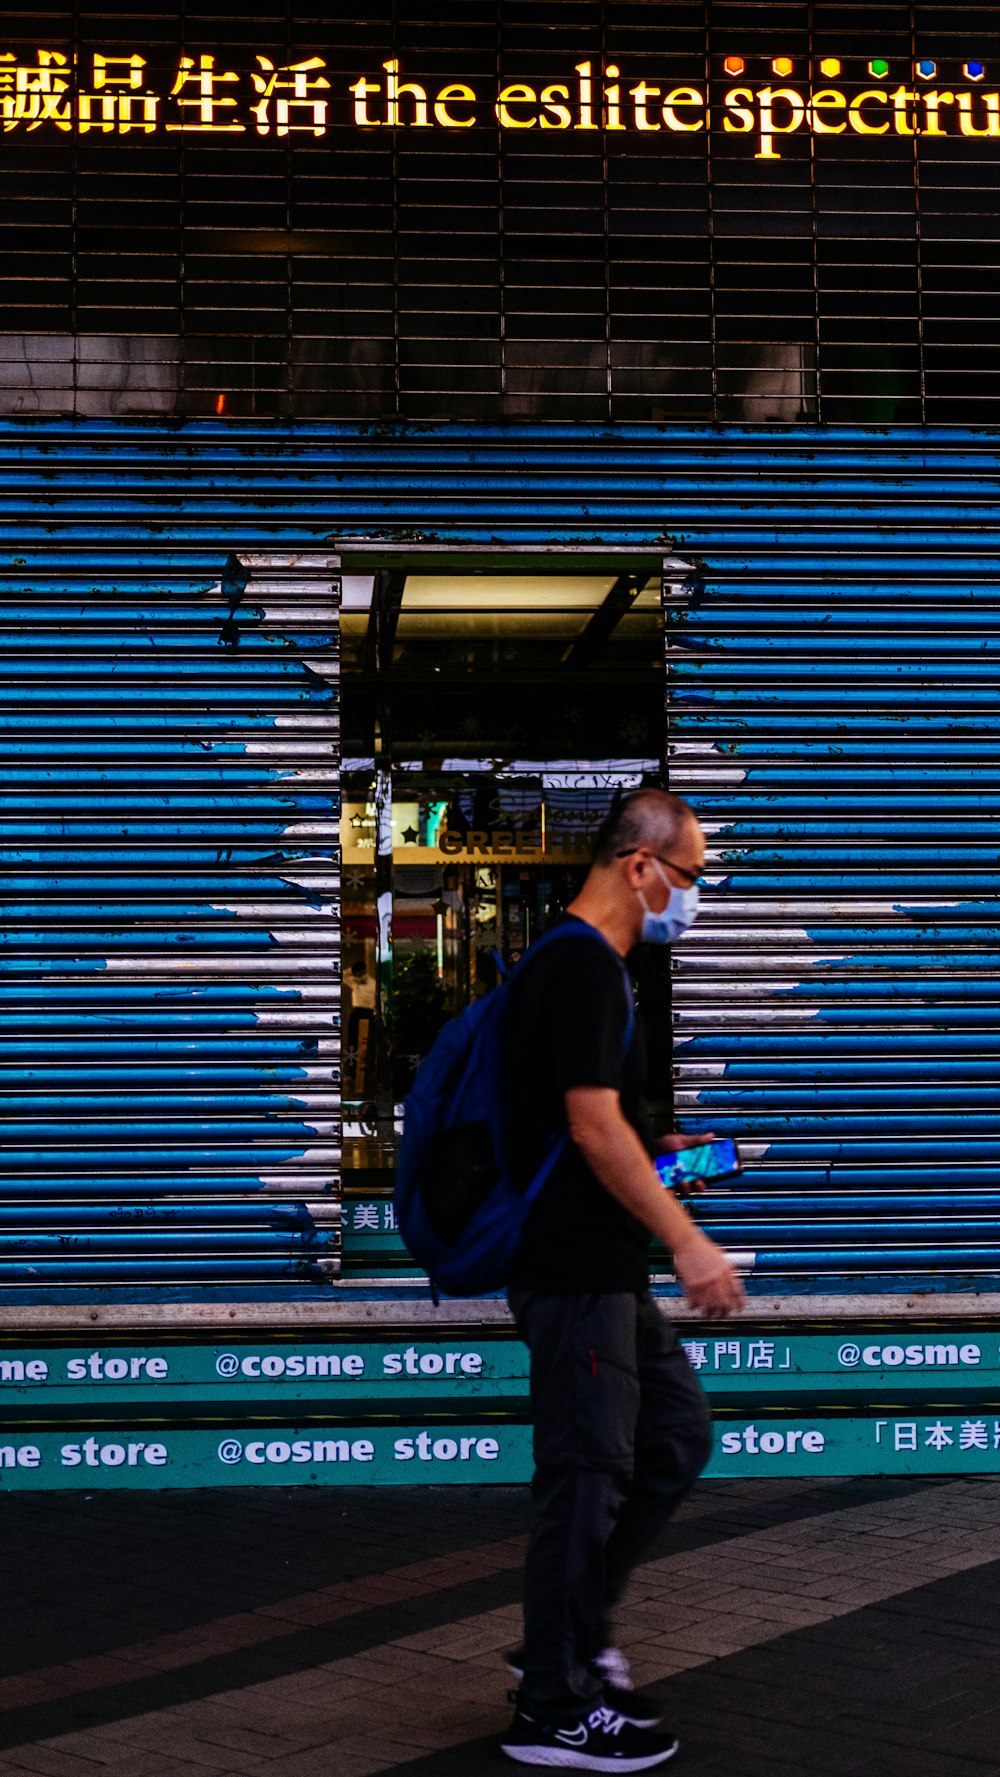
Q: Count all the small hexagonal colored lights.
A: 6